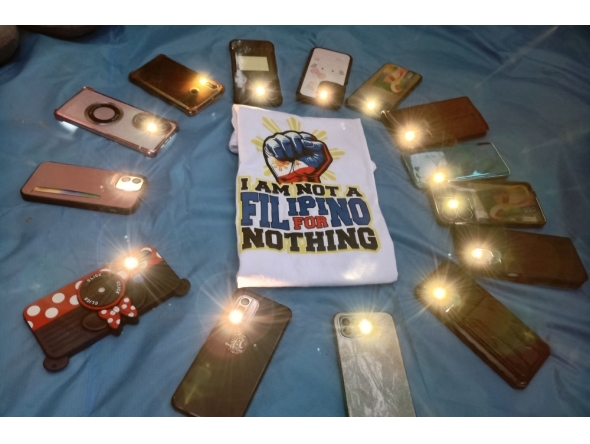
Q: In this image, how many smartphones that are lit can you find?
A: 14